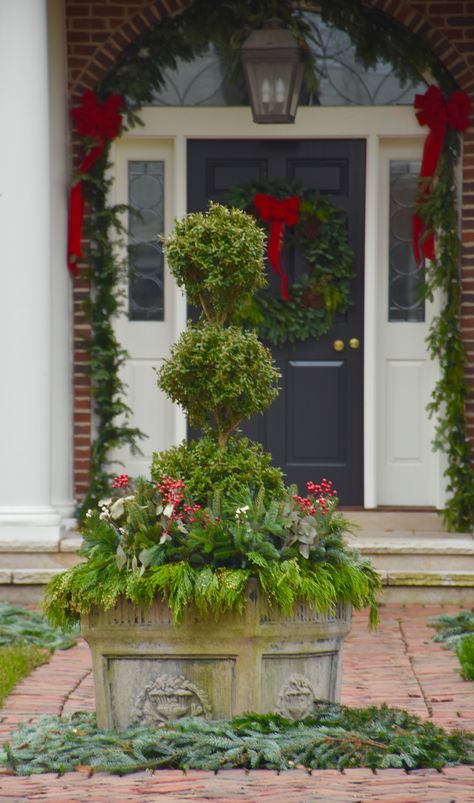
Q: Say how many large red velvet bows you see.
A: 3